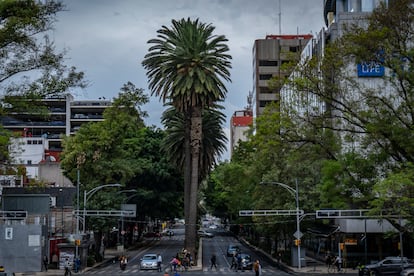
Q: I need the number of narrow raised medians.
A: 1